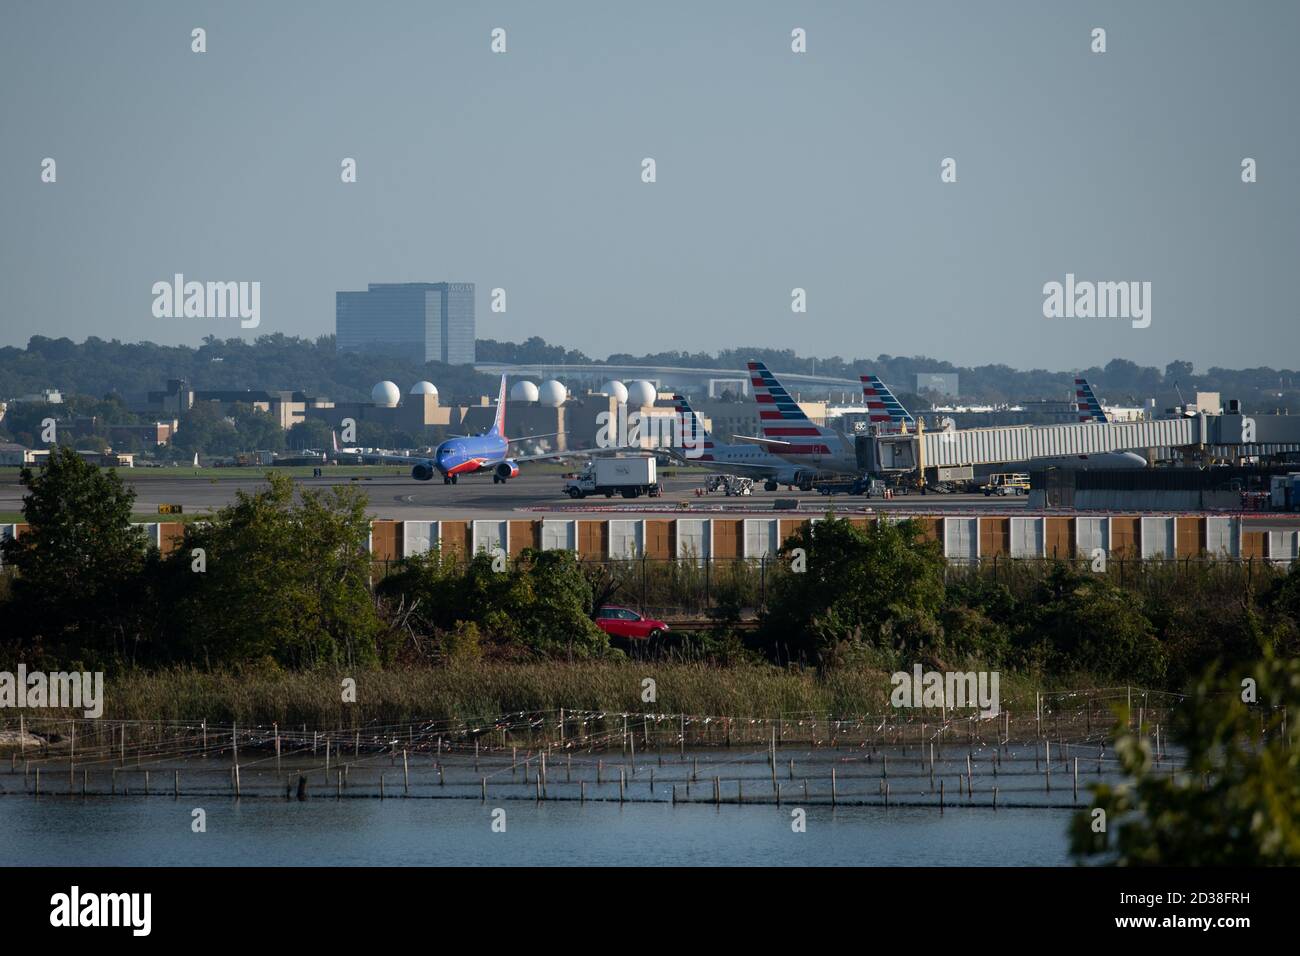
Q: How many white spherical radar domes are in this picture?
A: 6